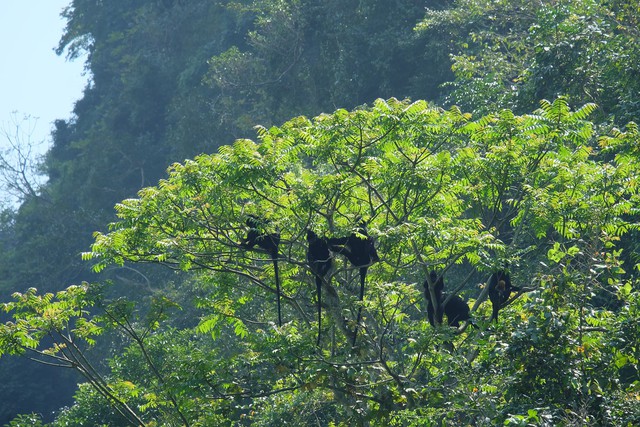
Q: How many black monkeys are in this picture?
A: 6